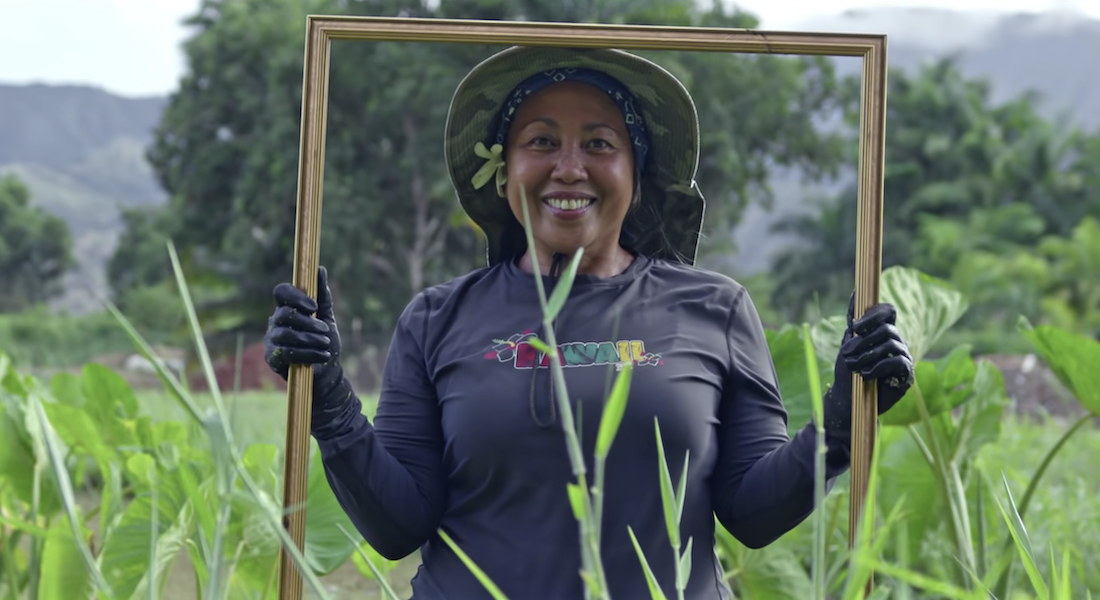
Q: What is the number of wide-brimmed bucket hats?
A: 1